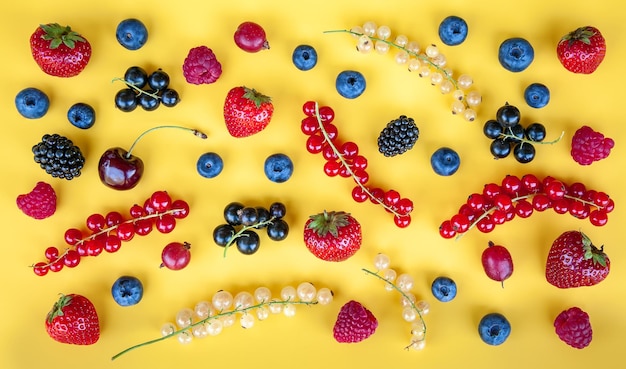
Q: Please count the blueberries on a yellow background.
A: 14